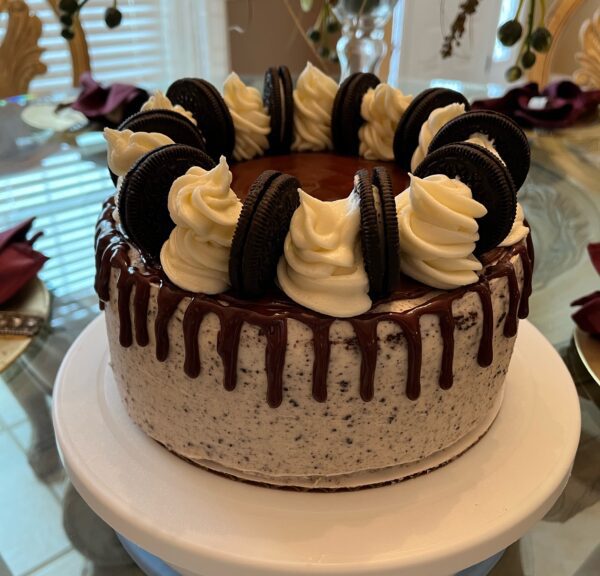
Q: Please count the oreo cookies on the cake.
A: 10